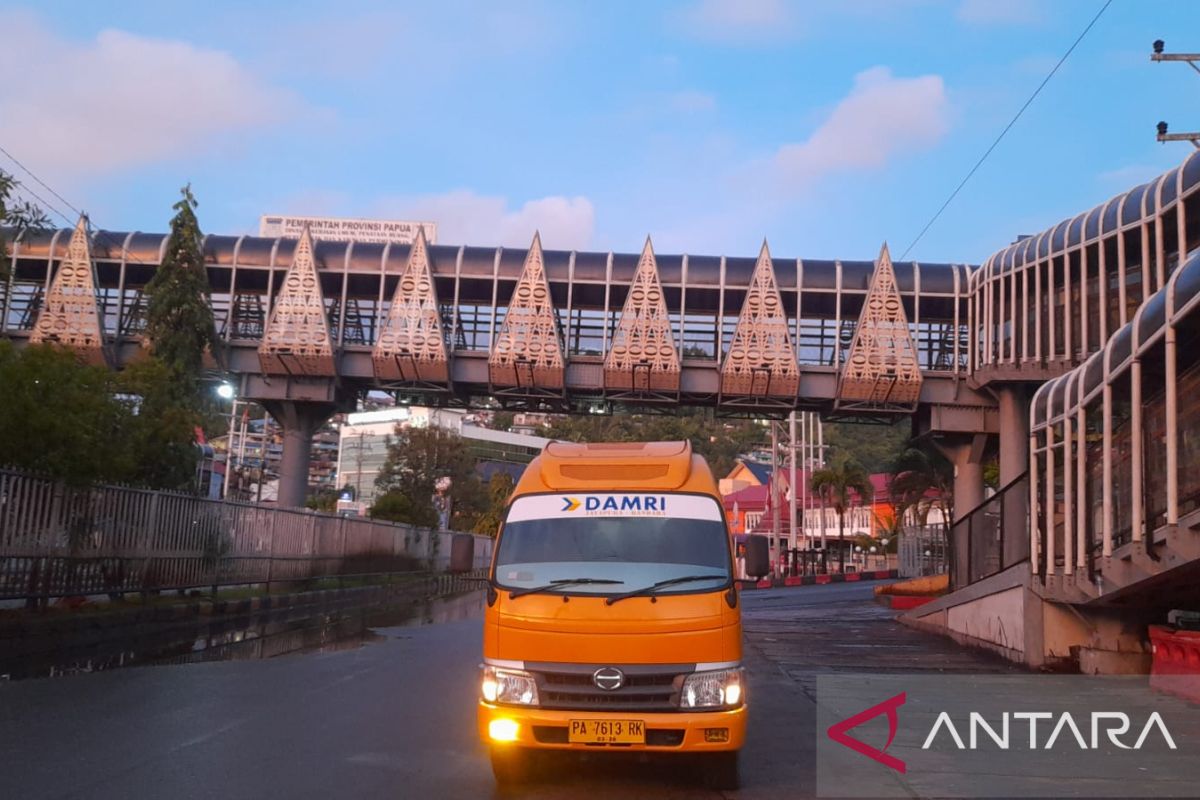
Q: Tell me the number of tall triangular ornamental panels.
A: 7